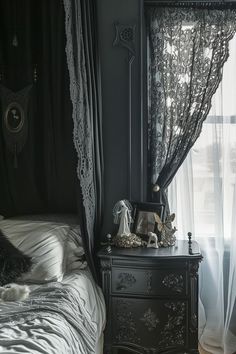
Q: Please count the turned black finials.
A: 2